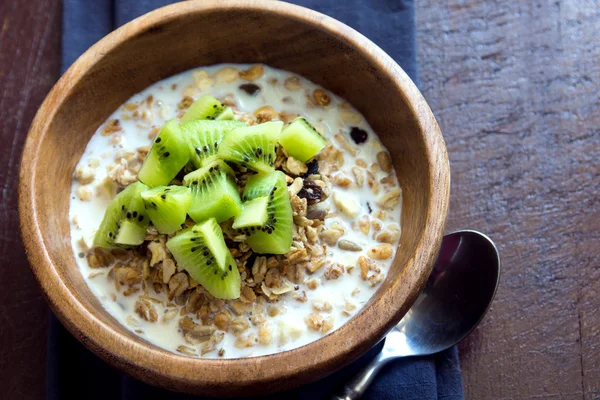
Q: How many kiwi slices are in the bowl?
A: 10